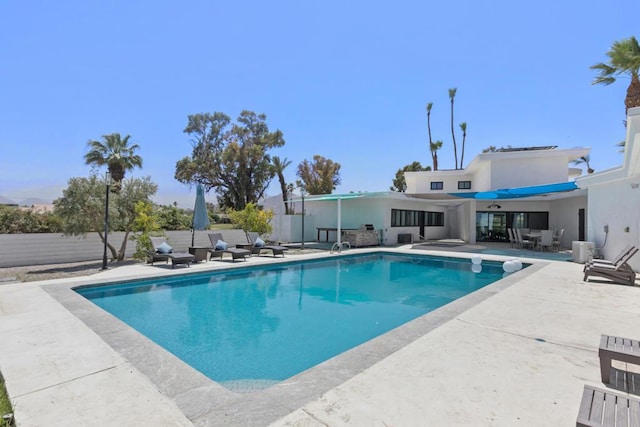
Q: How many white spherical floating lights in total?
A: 3